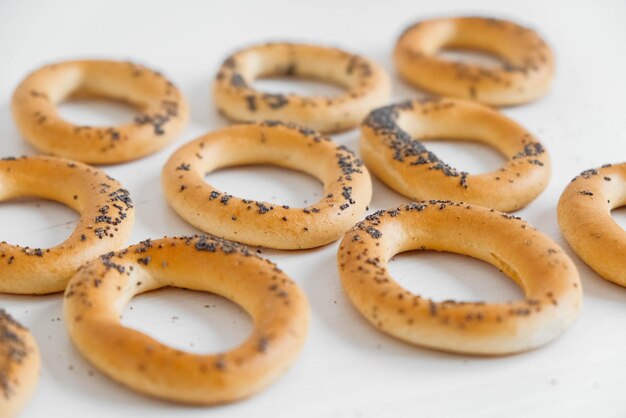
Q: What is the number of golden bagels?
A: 10